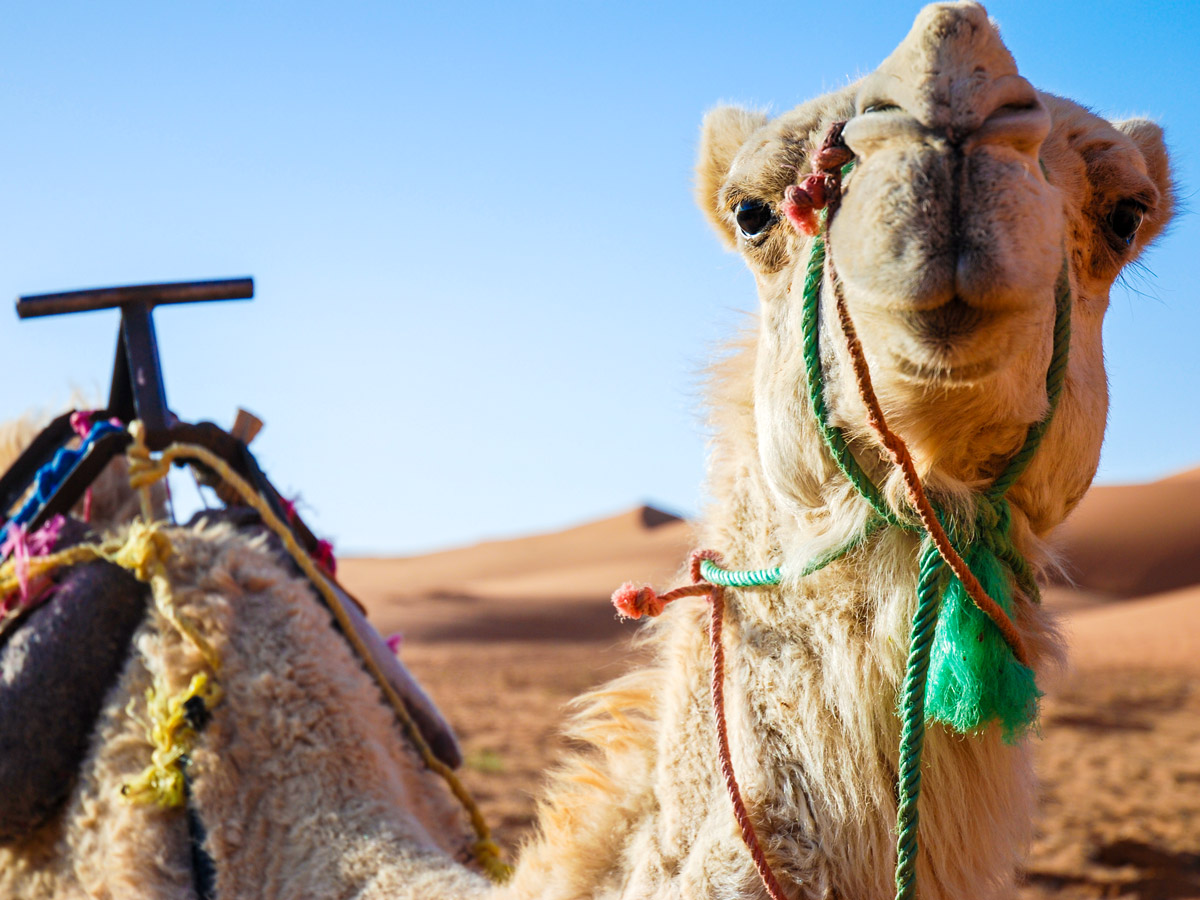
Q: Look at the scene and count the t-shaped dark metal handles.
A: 1